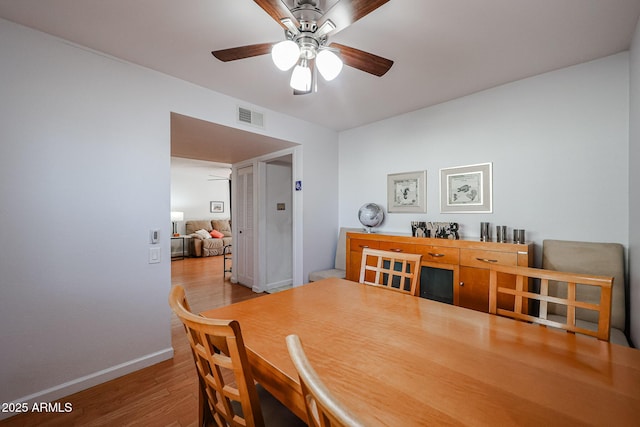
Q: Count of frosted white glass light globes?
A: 3